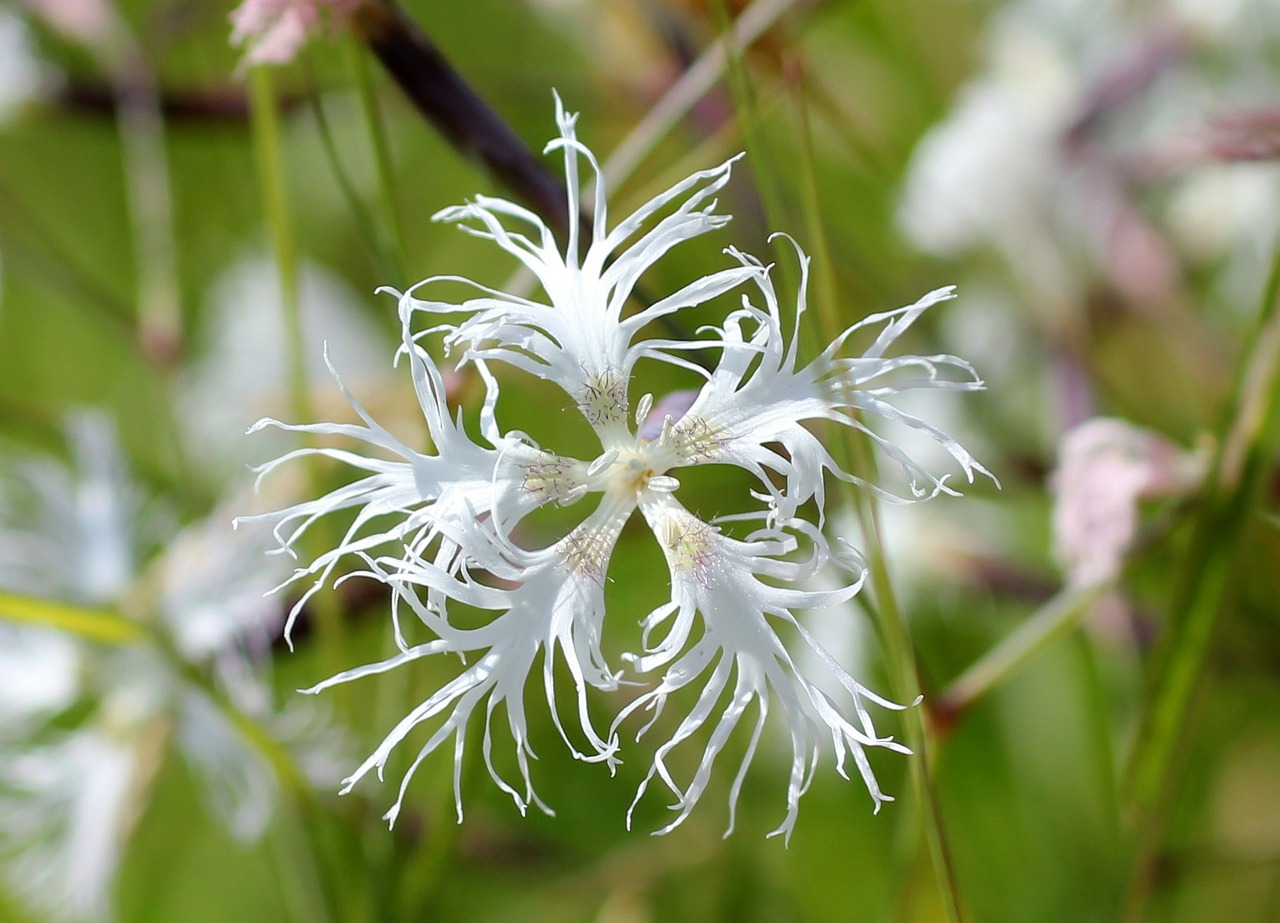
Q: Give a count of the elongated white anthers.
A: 5